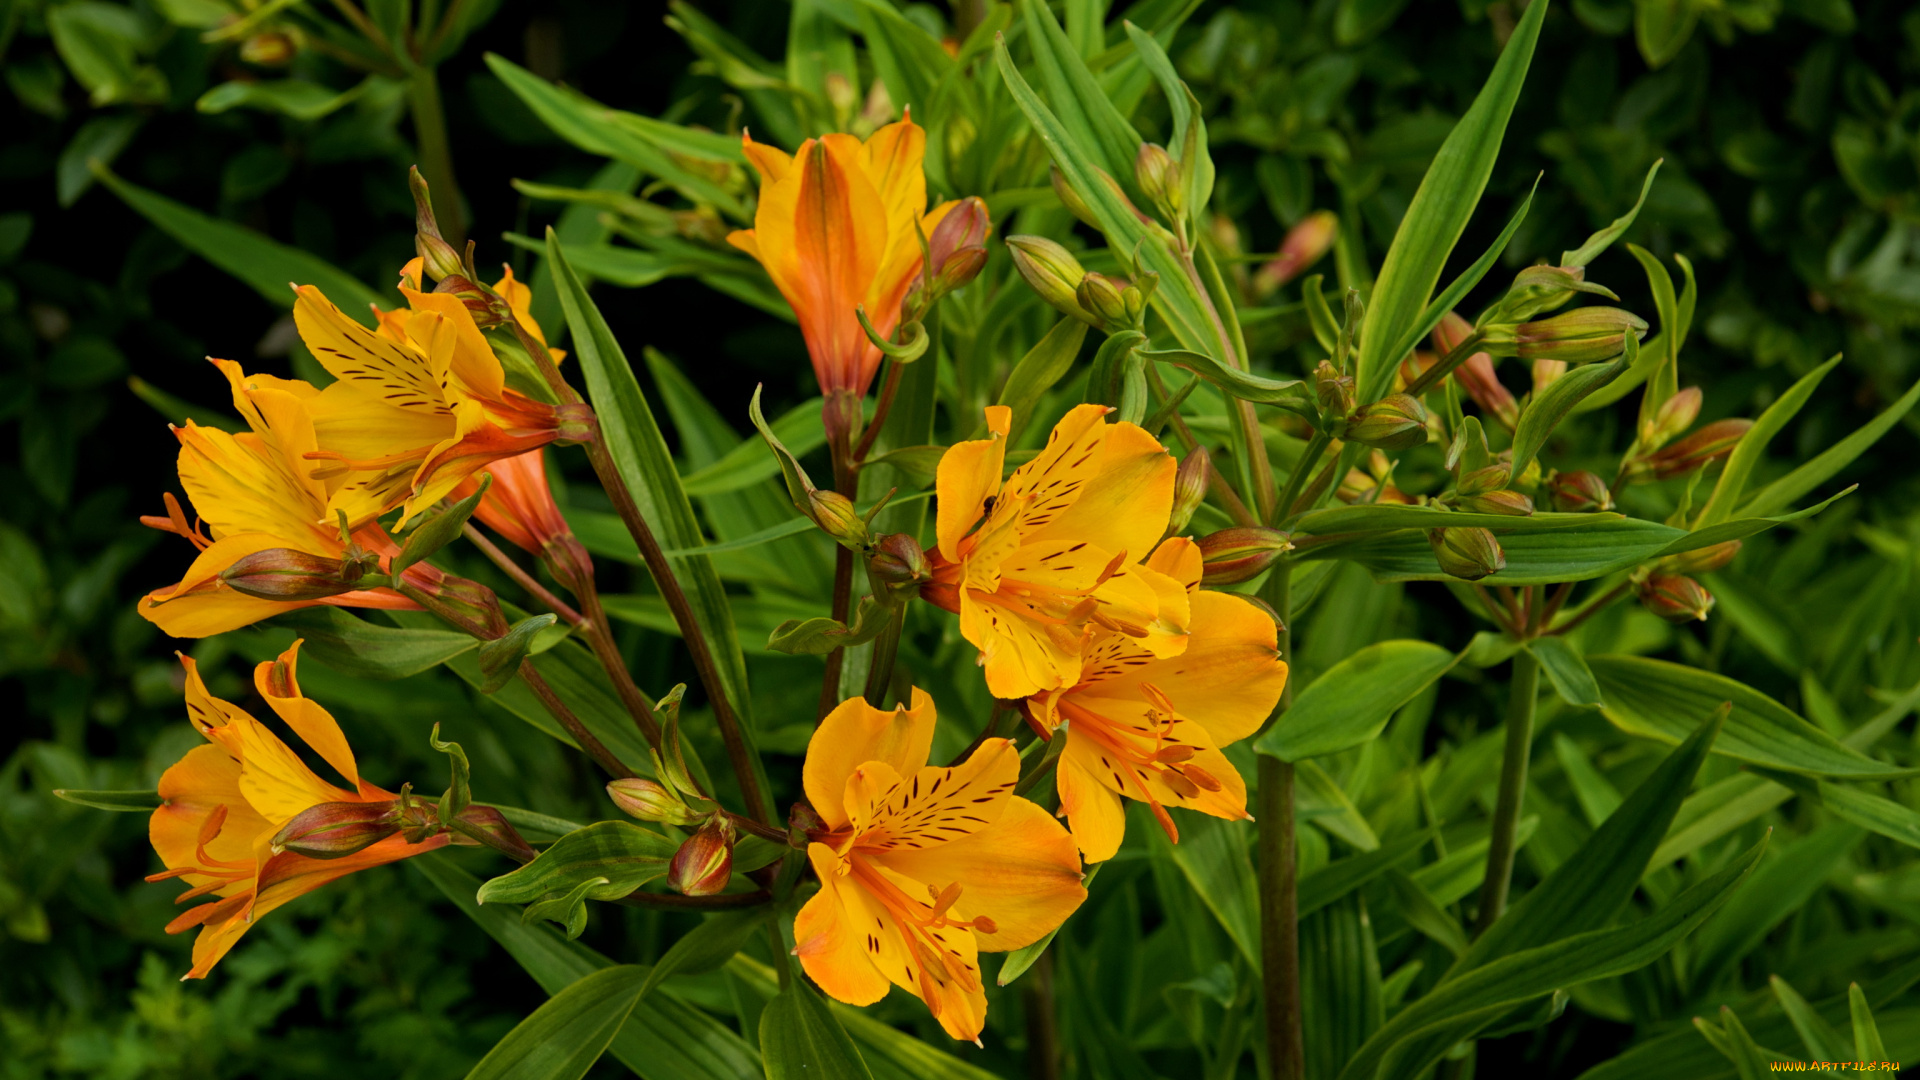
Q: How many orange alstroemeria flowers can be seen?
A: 8